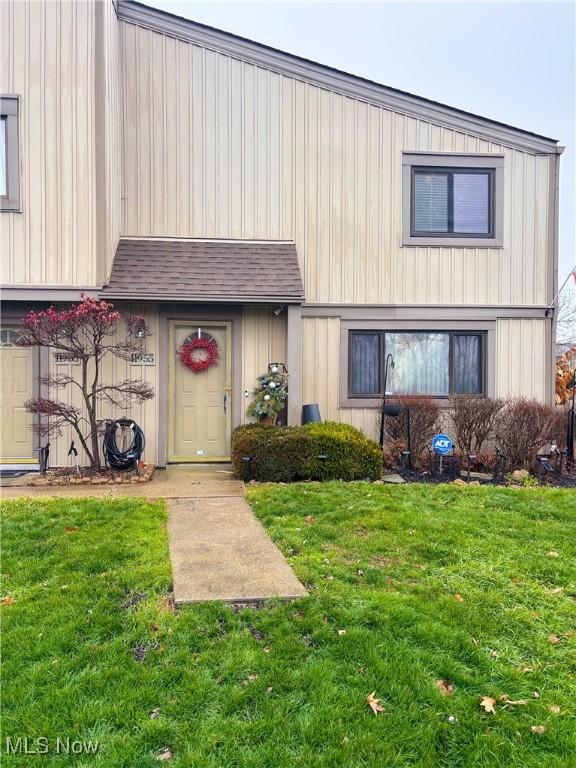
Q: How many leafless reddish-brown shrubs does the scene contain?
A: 3